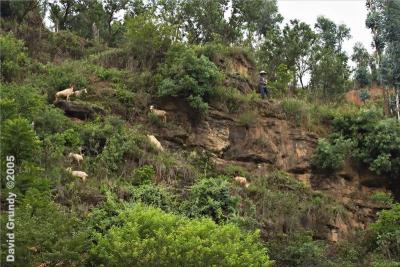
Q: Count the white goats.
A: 7